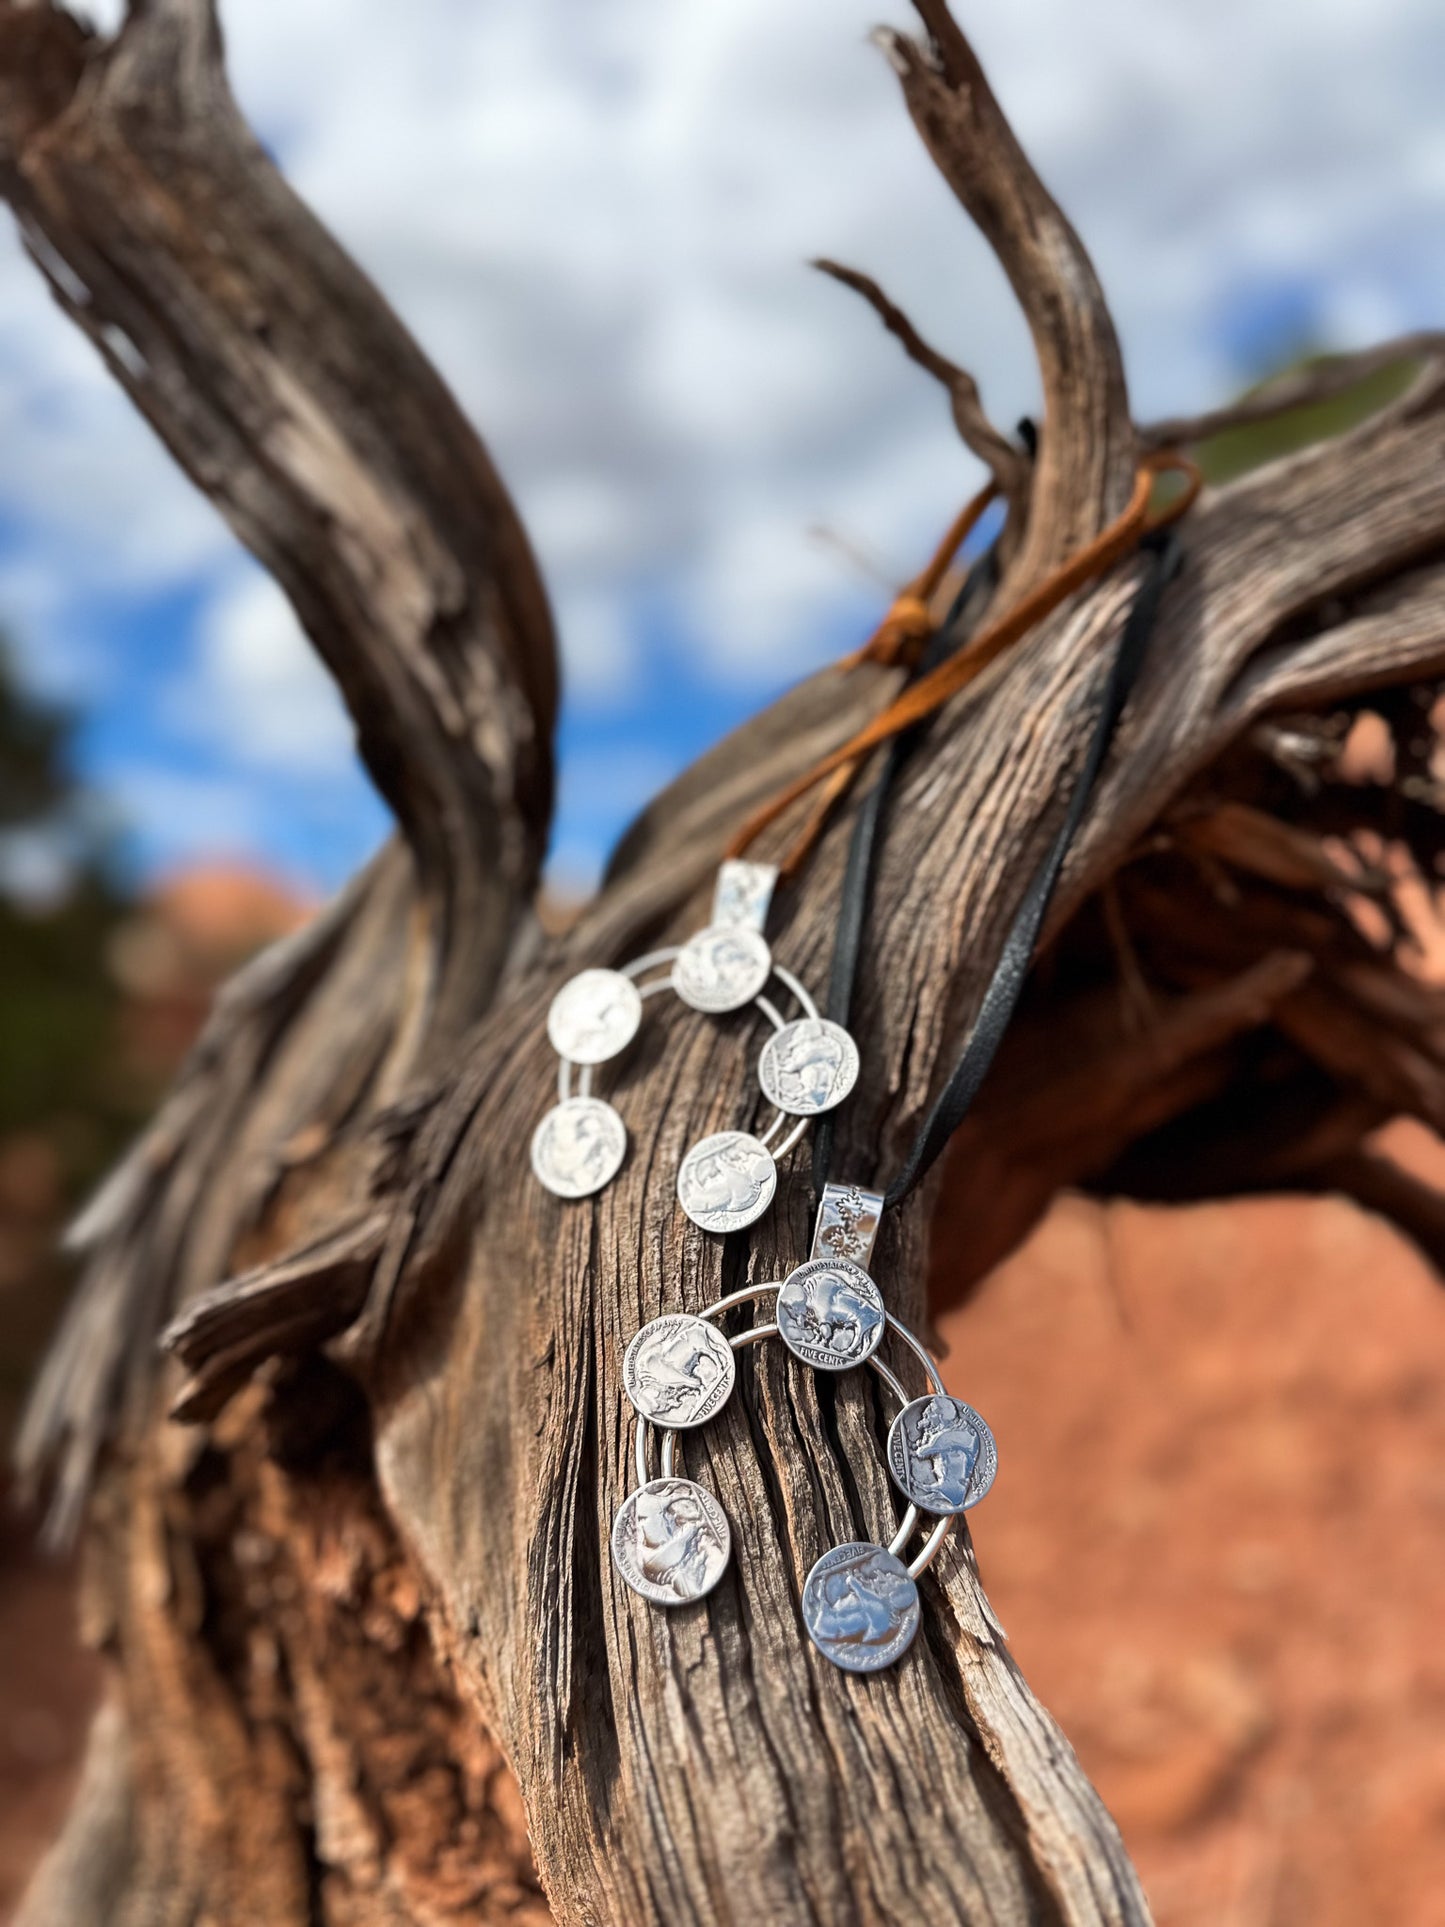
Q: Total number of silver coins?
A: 10